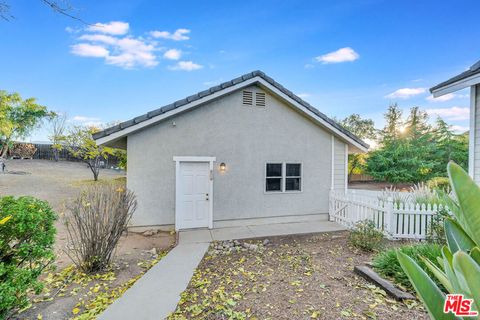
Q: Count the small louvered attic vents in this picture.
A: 2